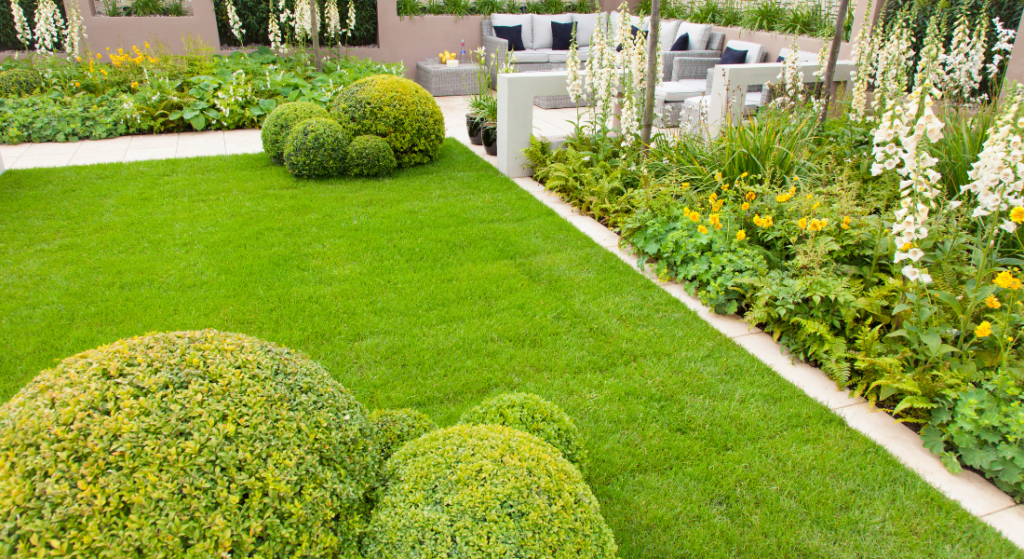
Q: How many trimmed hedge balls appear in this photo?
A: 8